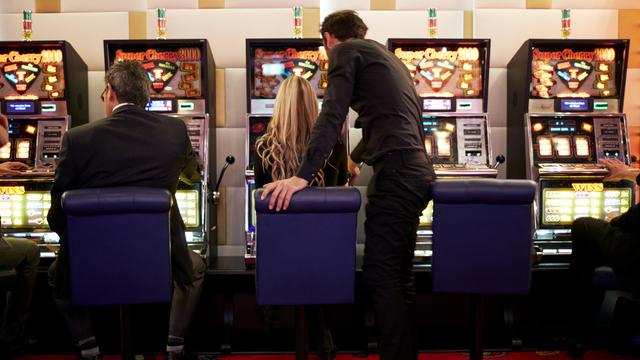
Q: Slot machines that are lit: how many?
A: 5